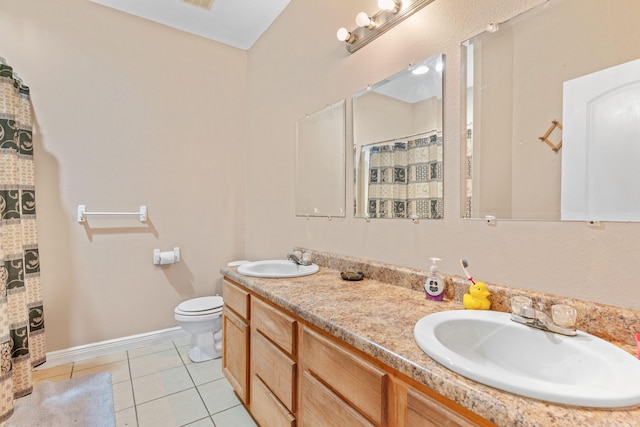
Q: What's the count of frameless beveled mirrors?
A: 3